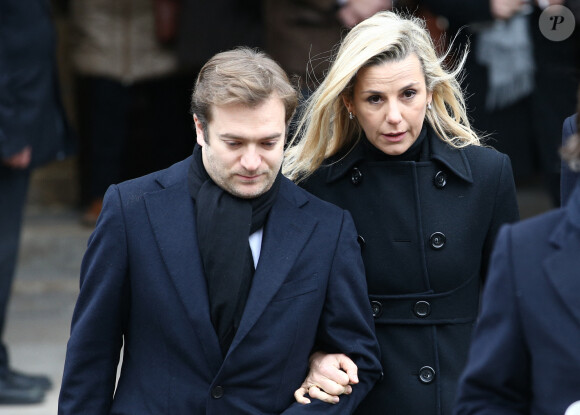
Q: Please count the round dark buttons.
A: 8